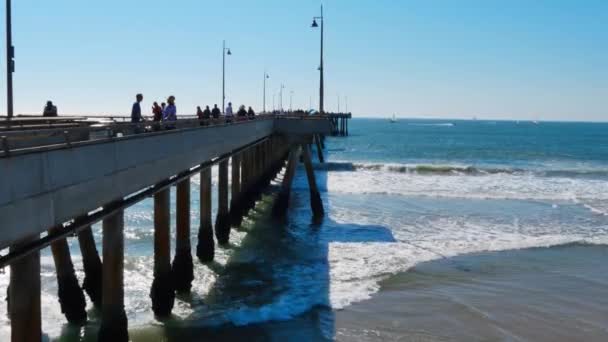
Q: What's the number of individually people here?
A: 11